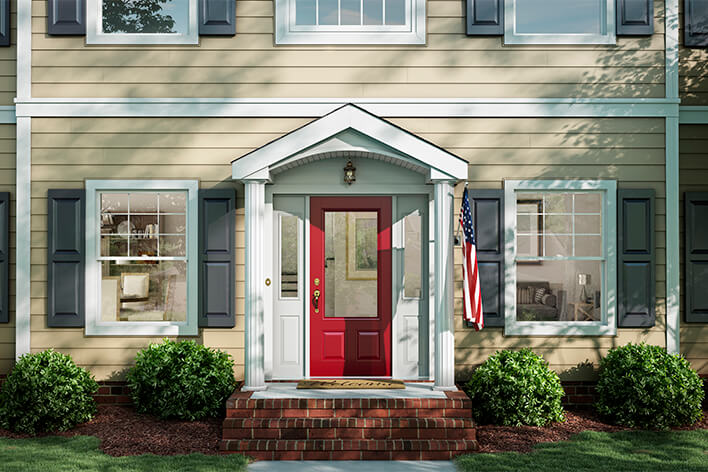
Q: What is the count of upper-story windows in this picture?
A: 3